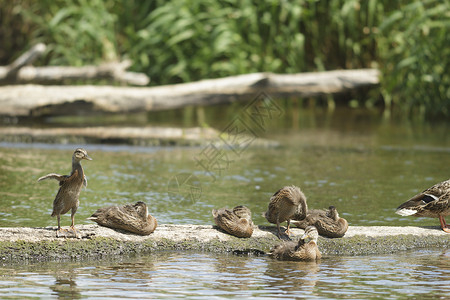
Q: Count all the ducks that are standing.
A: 3